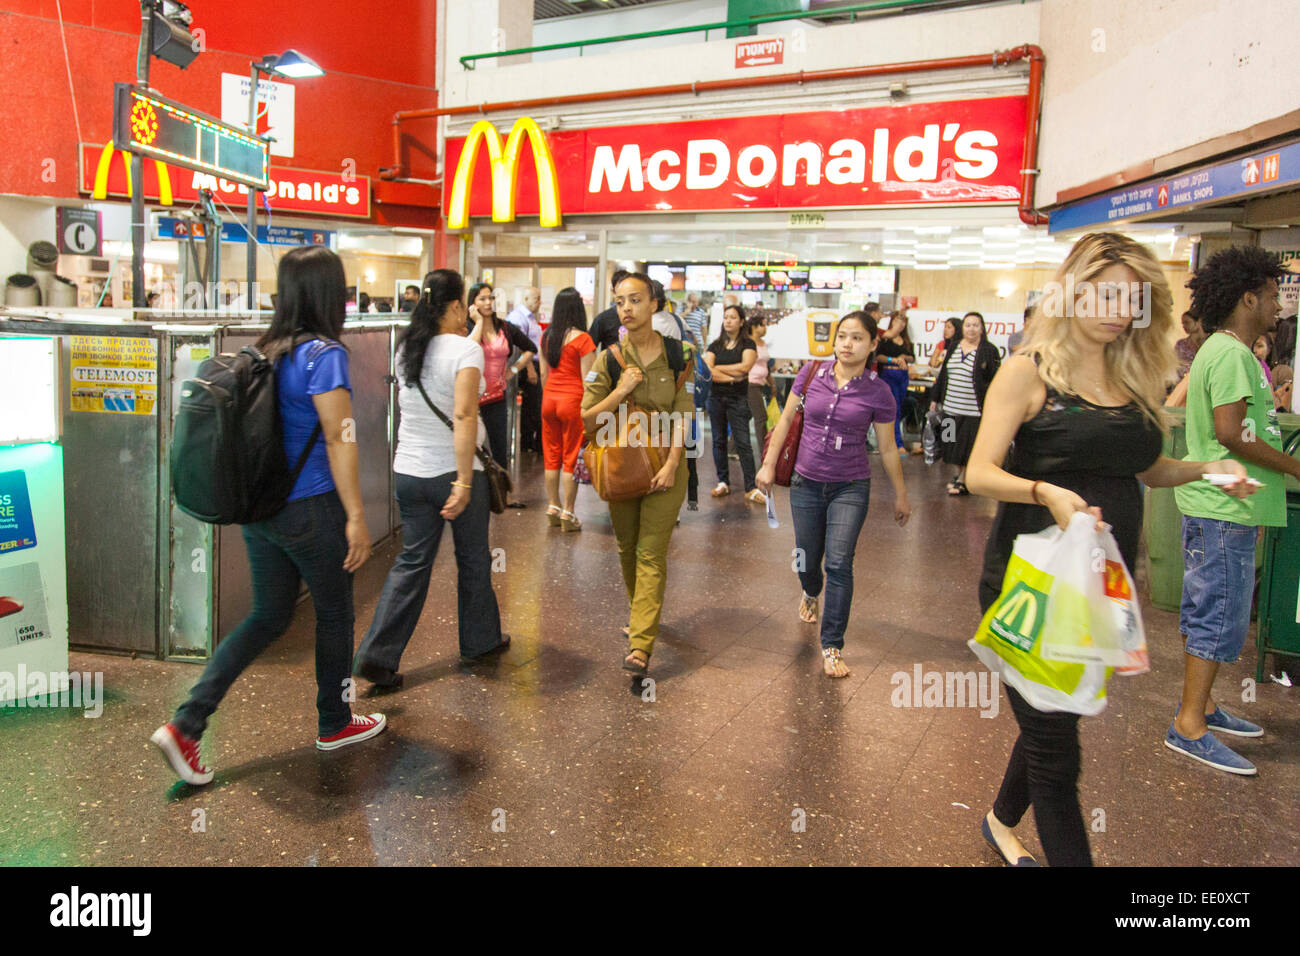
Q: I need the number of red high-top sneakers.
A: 2